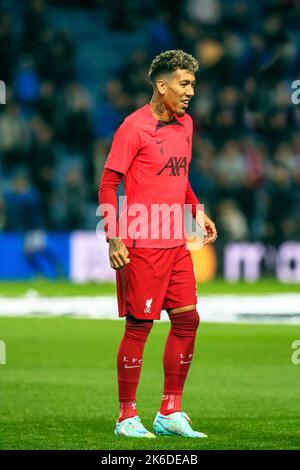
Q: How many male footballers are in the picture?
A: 1